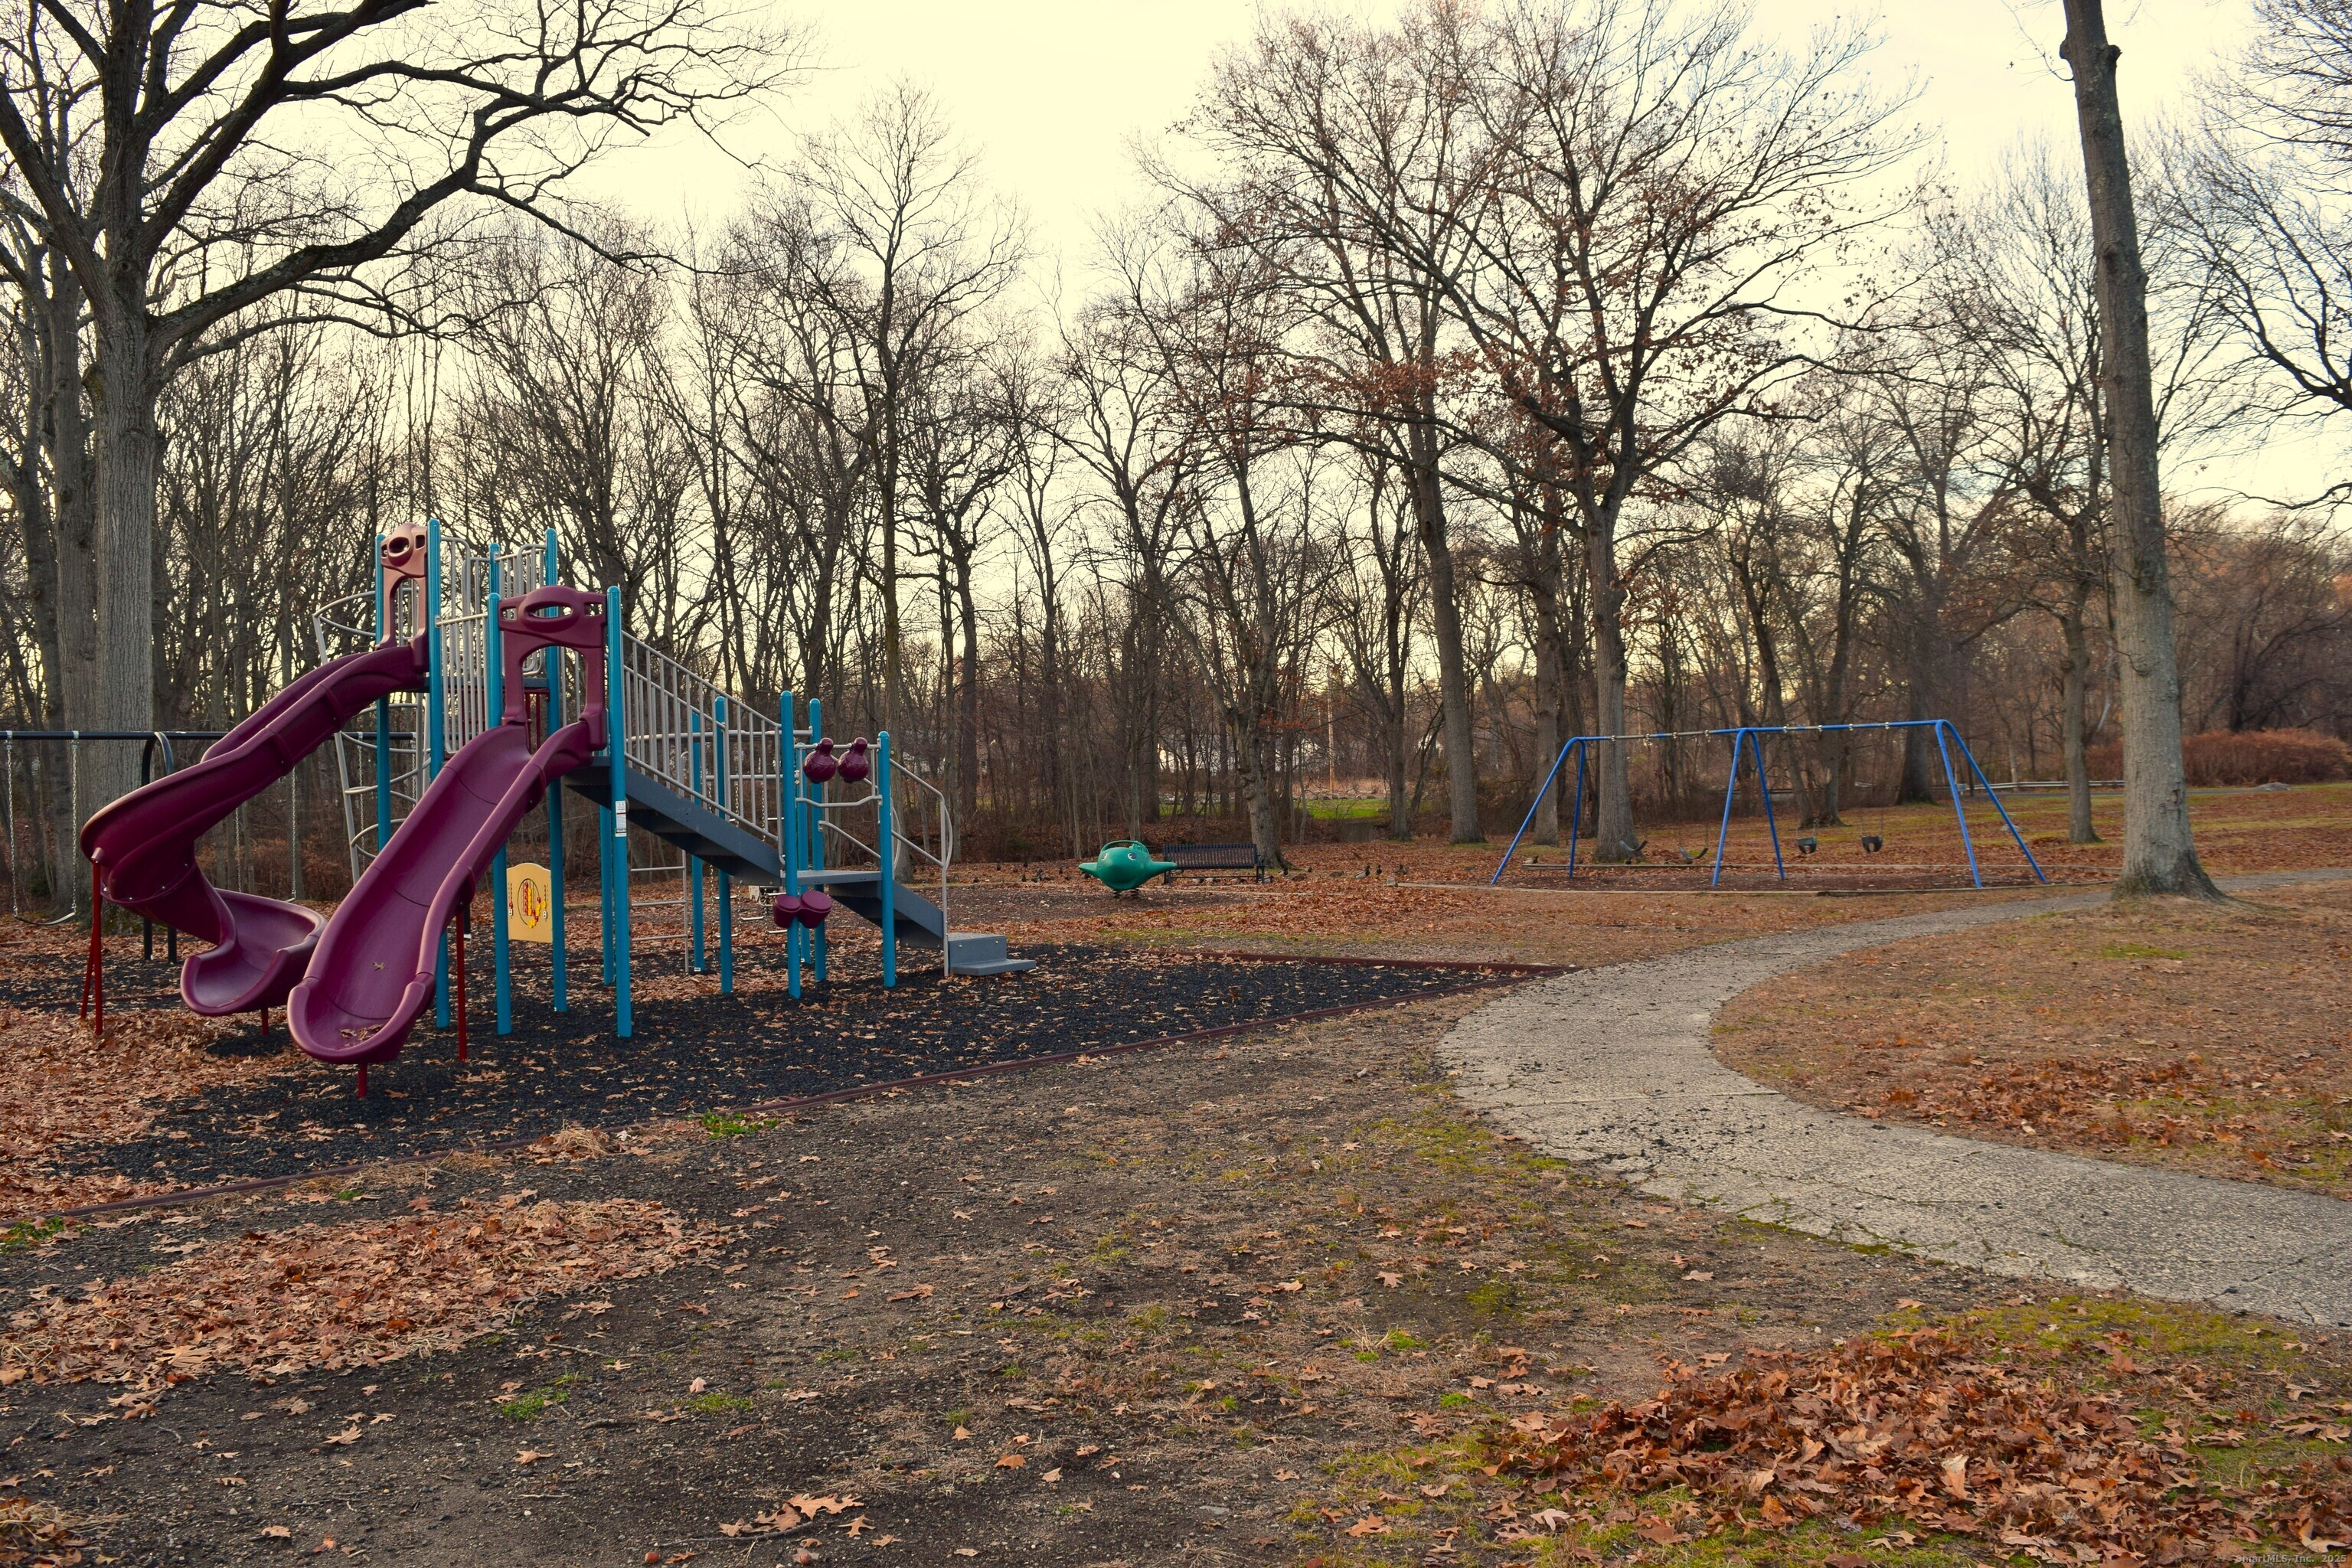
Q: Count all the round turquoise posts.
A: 13